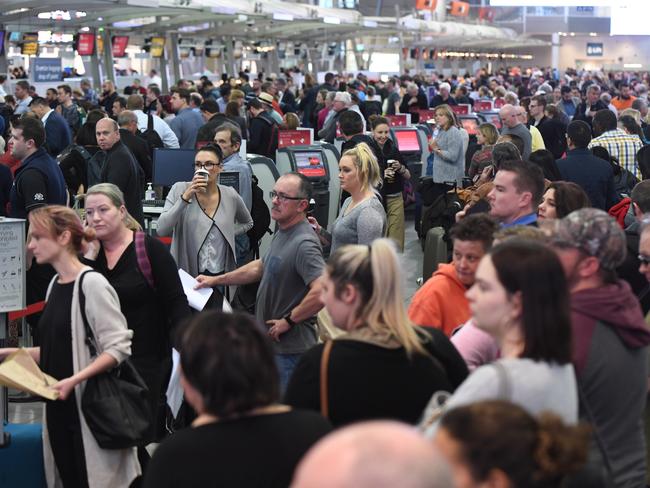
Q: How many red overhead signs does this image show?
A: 2